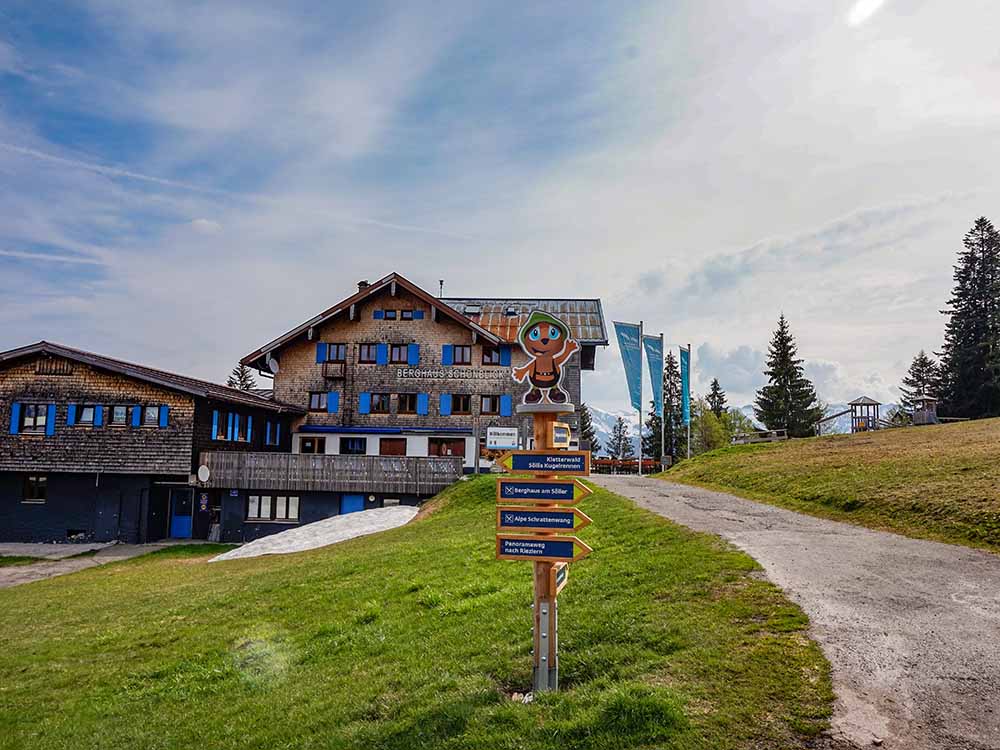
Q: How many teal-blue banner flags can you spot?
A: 3